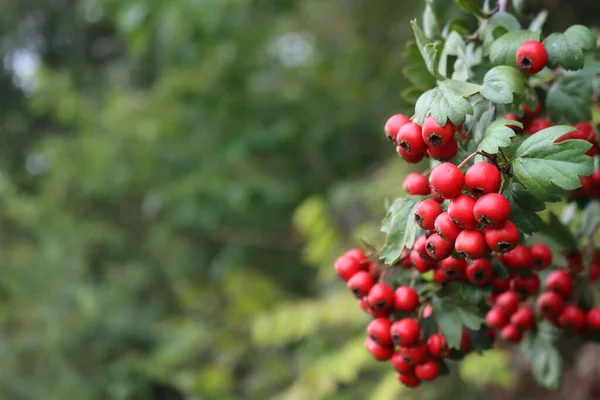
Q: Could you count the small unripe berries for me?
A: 0